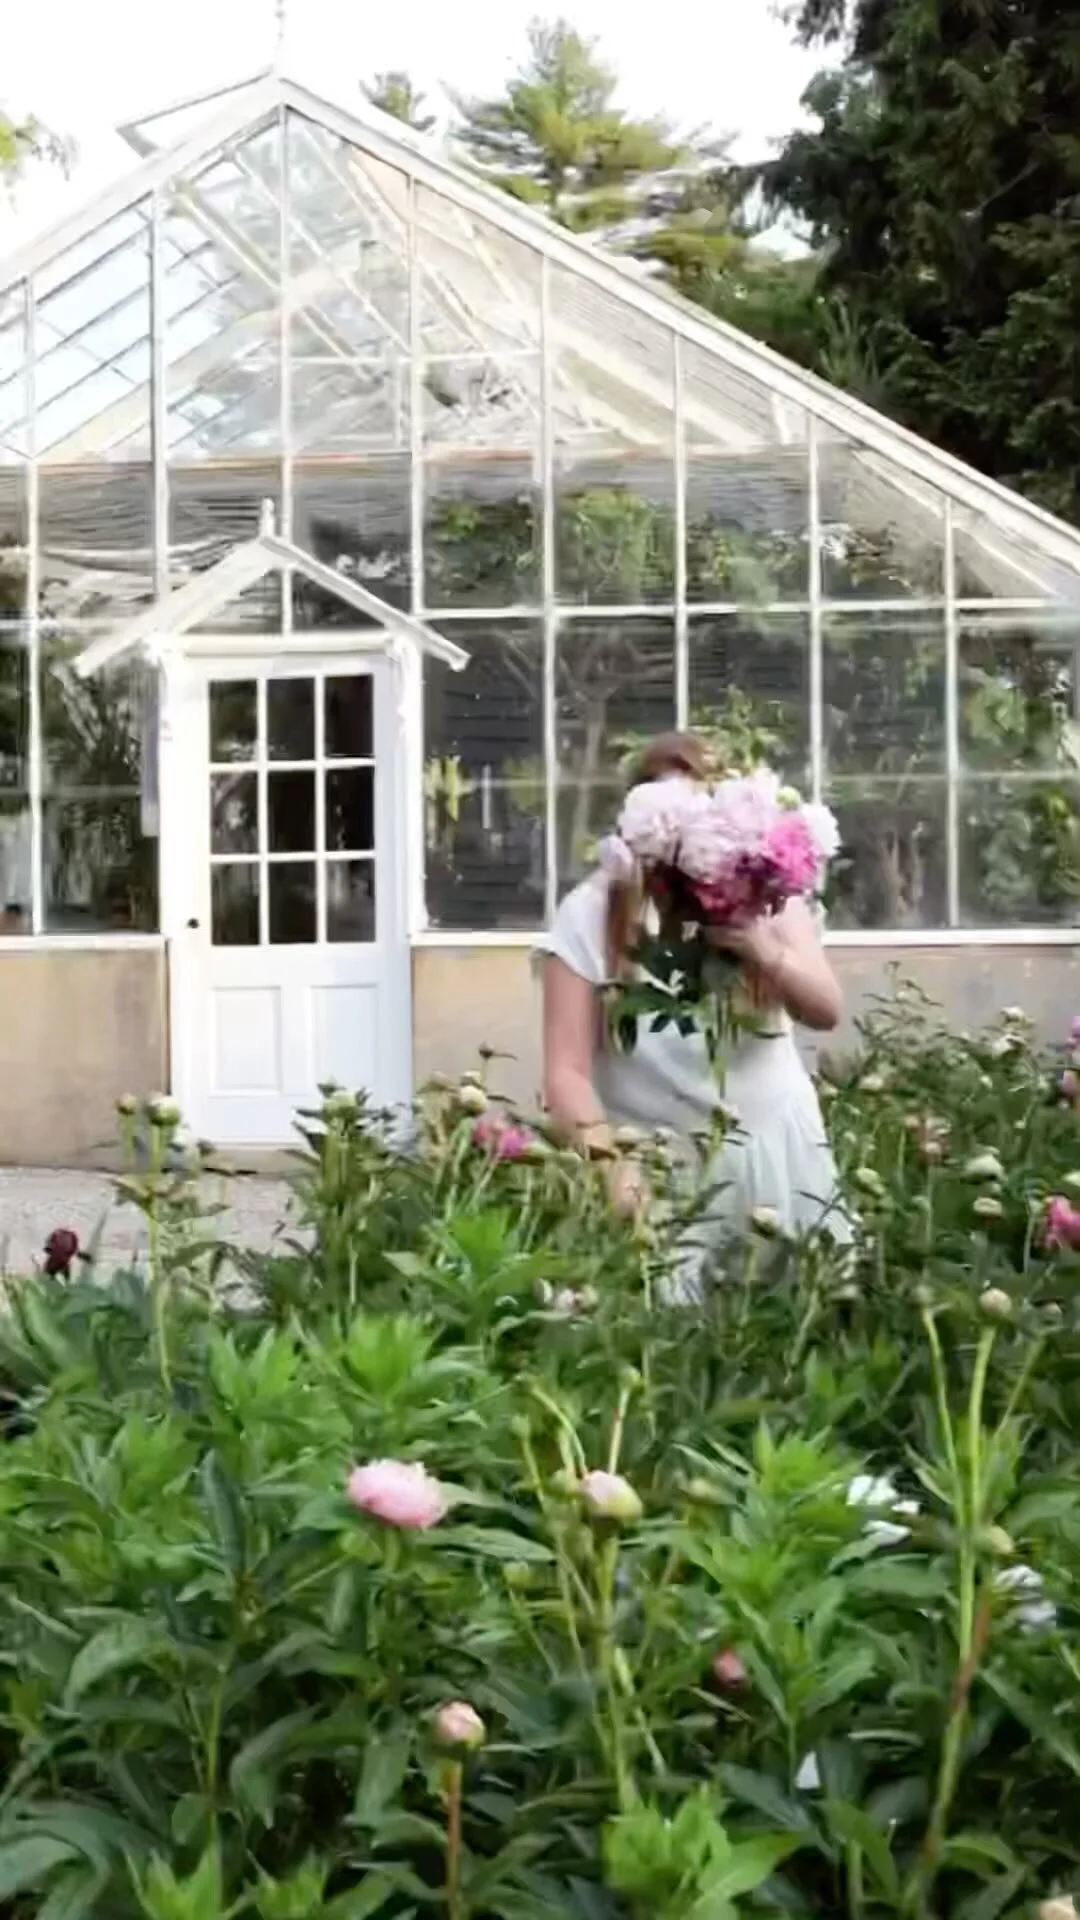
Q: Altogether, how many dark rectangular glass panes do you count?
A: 9